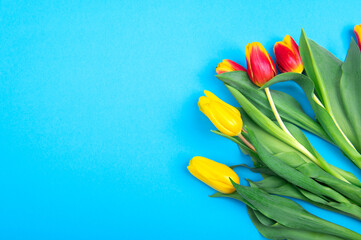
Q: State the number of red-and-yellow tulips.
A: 4